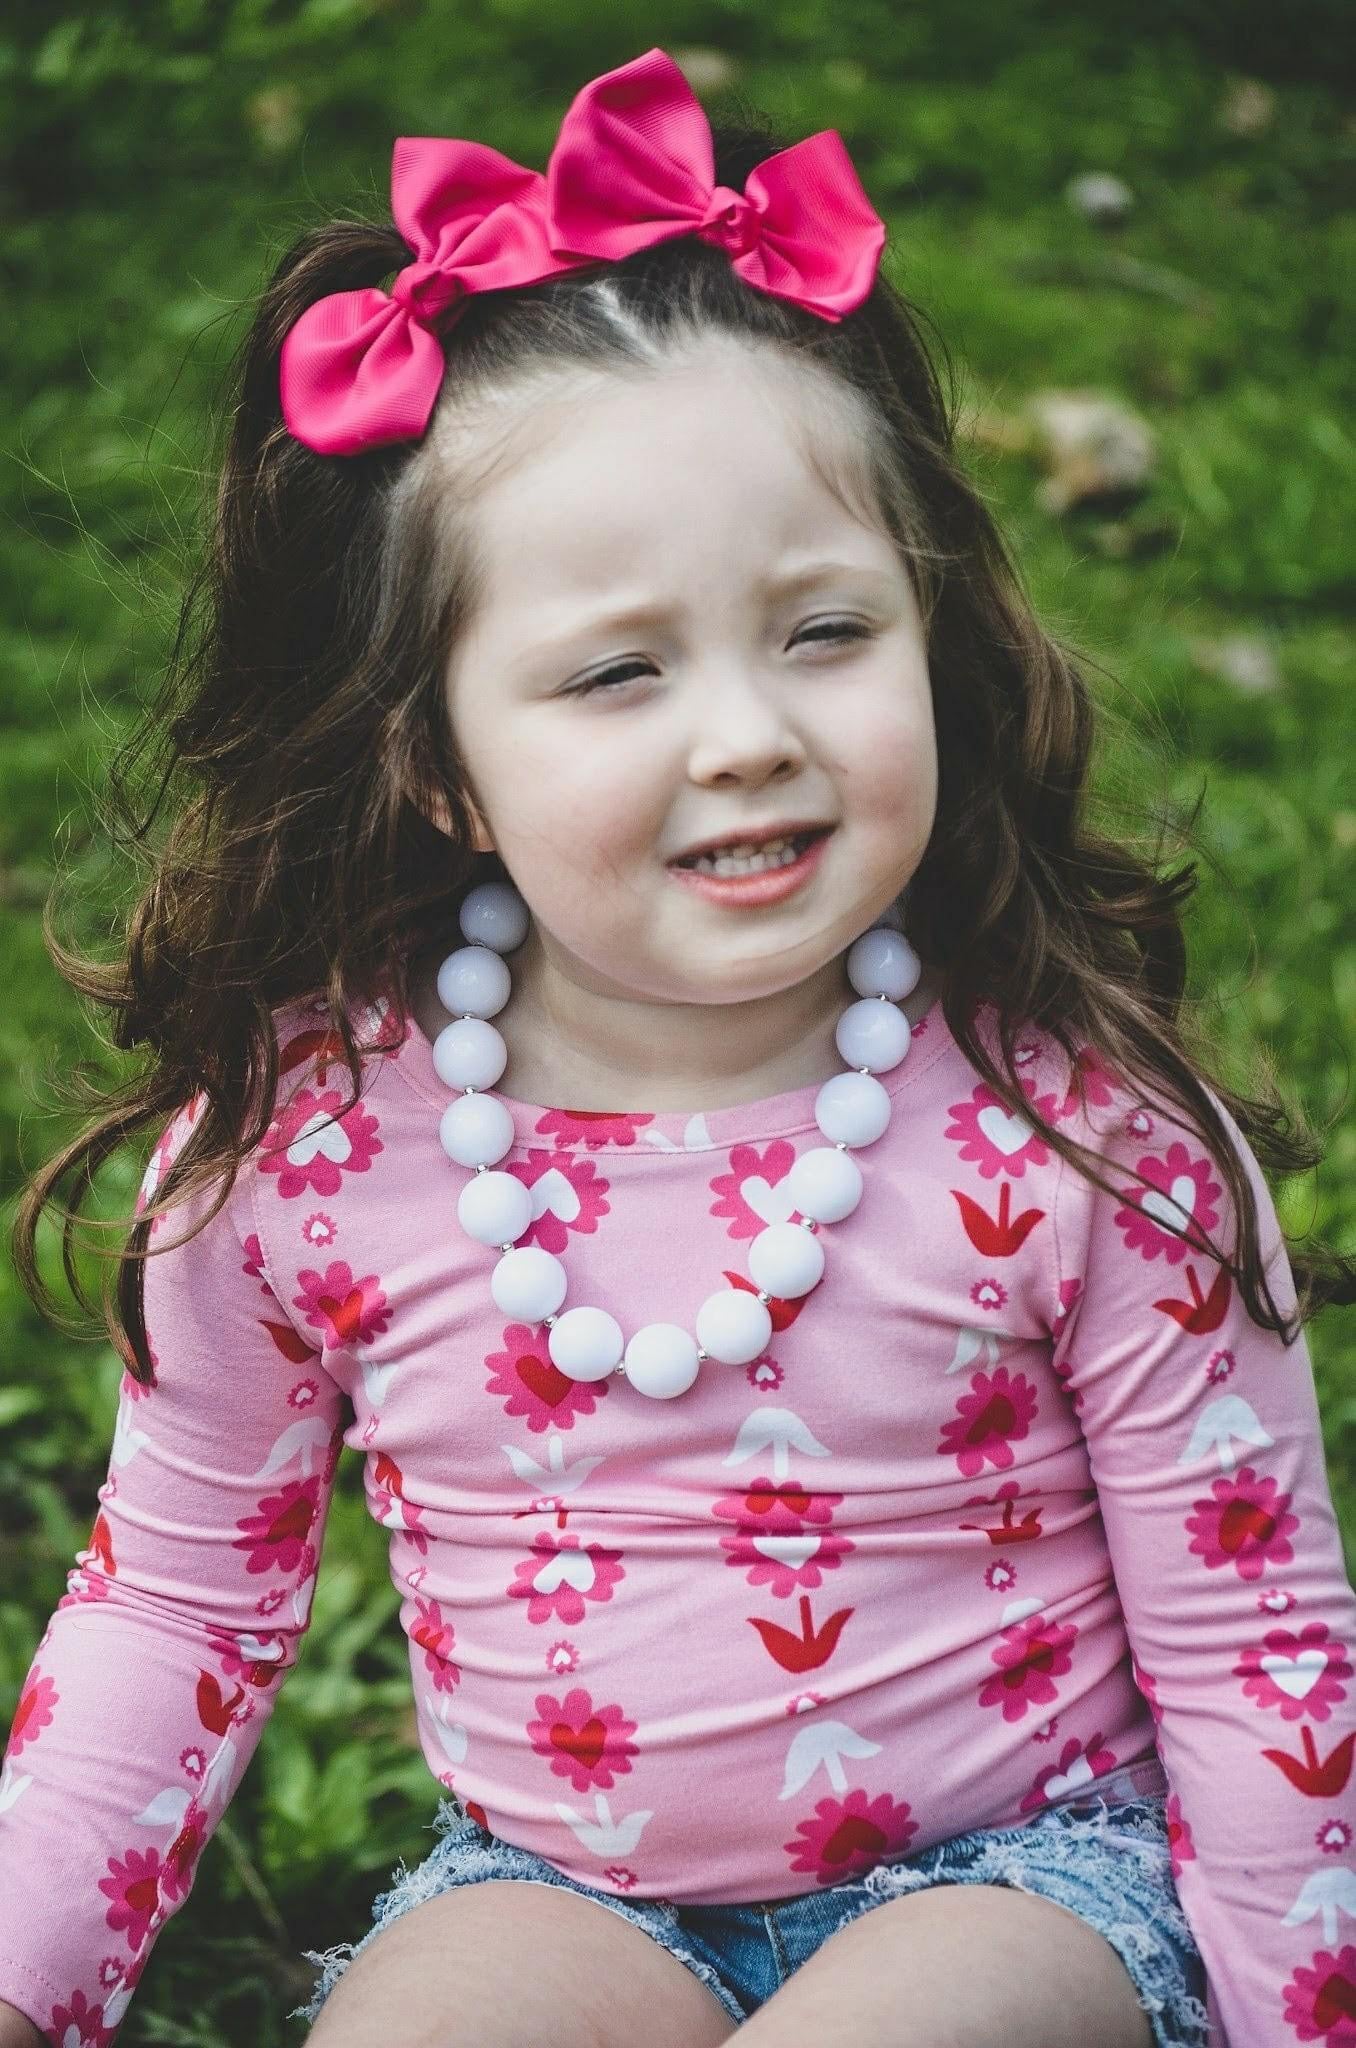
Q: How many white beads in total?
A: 14